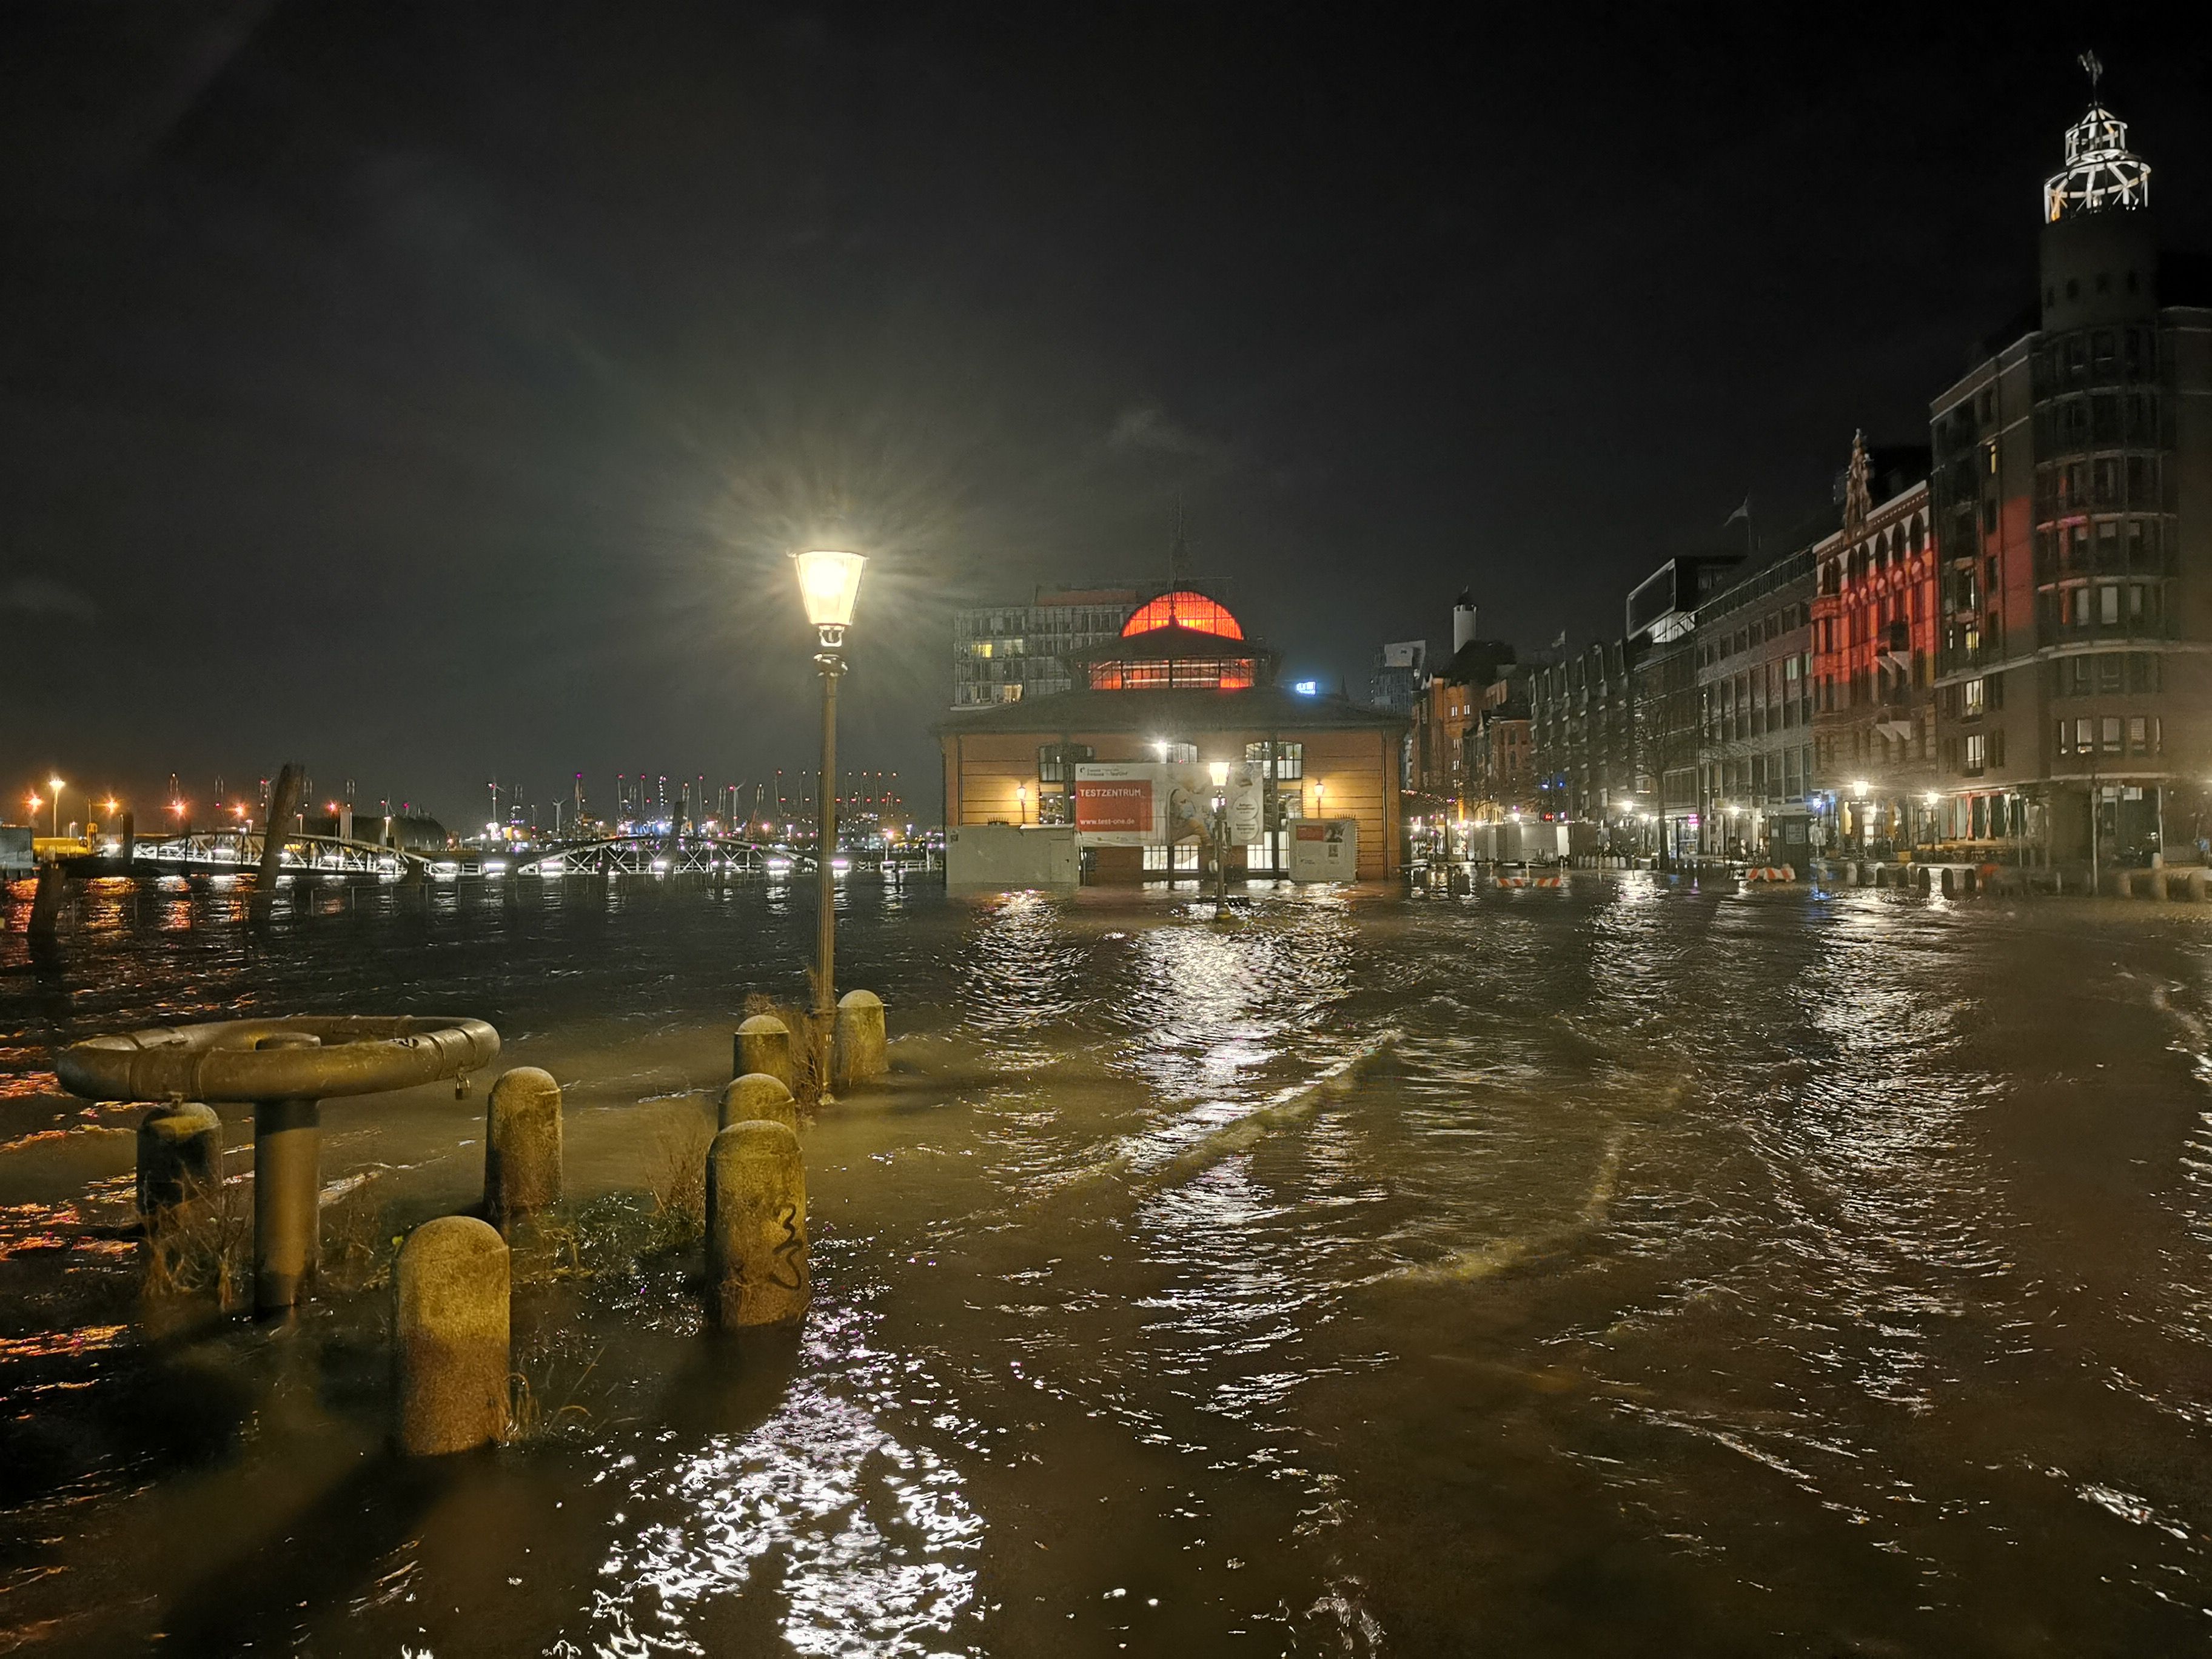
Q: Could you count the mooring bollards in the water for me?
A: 7